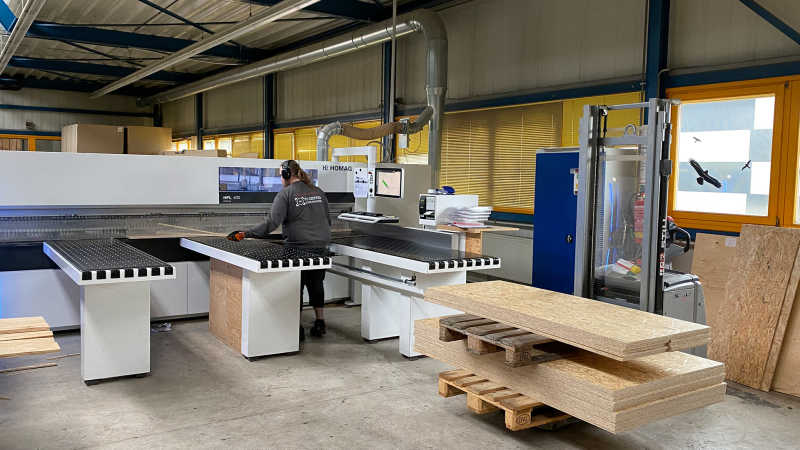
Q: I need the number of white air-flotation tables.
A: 3